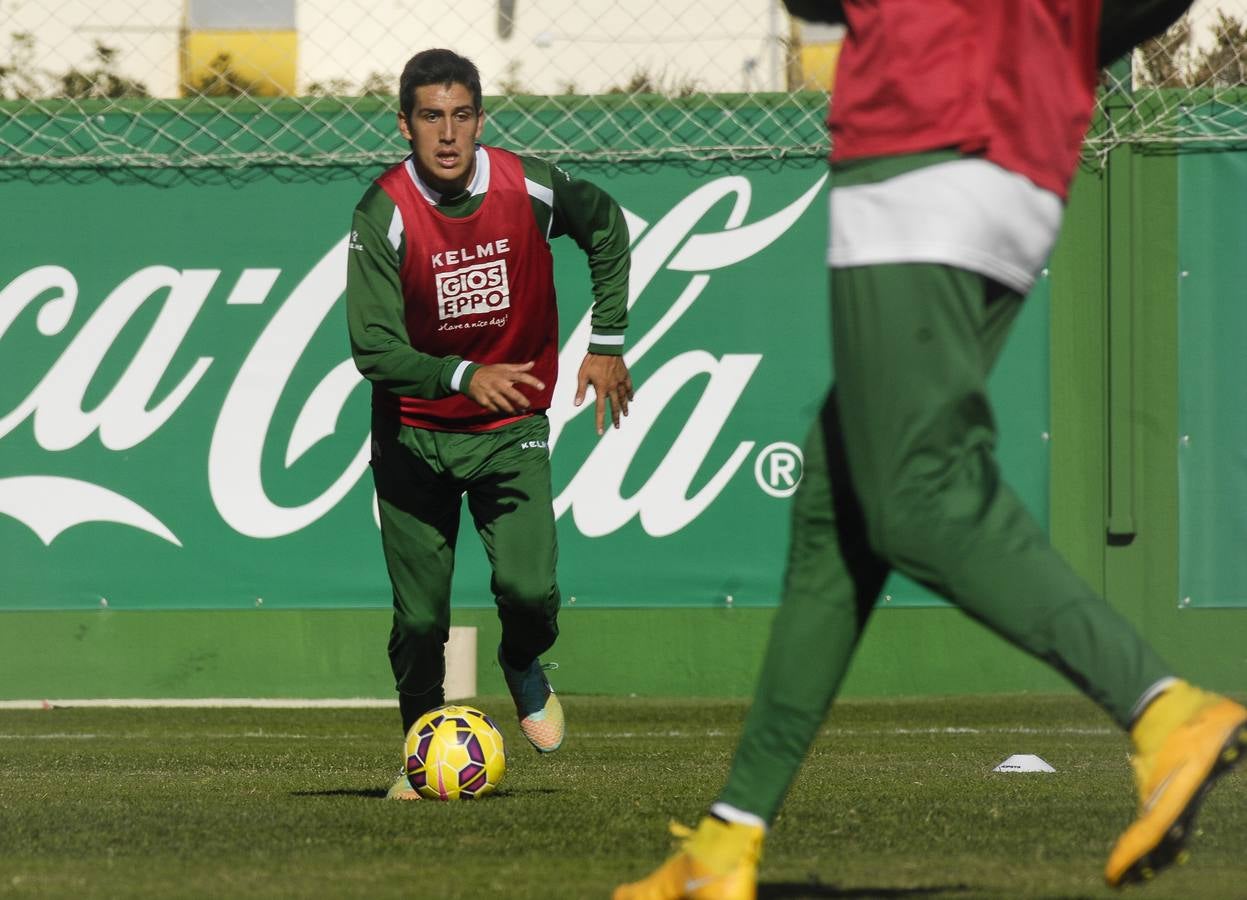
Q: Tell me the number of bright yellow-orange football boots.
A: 2